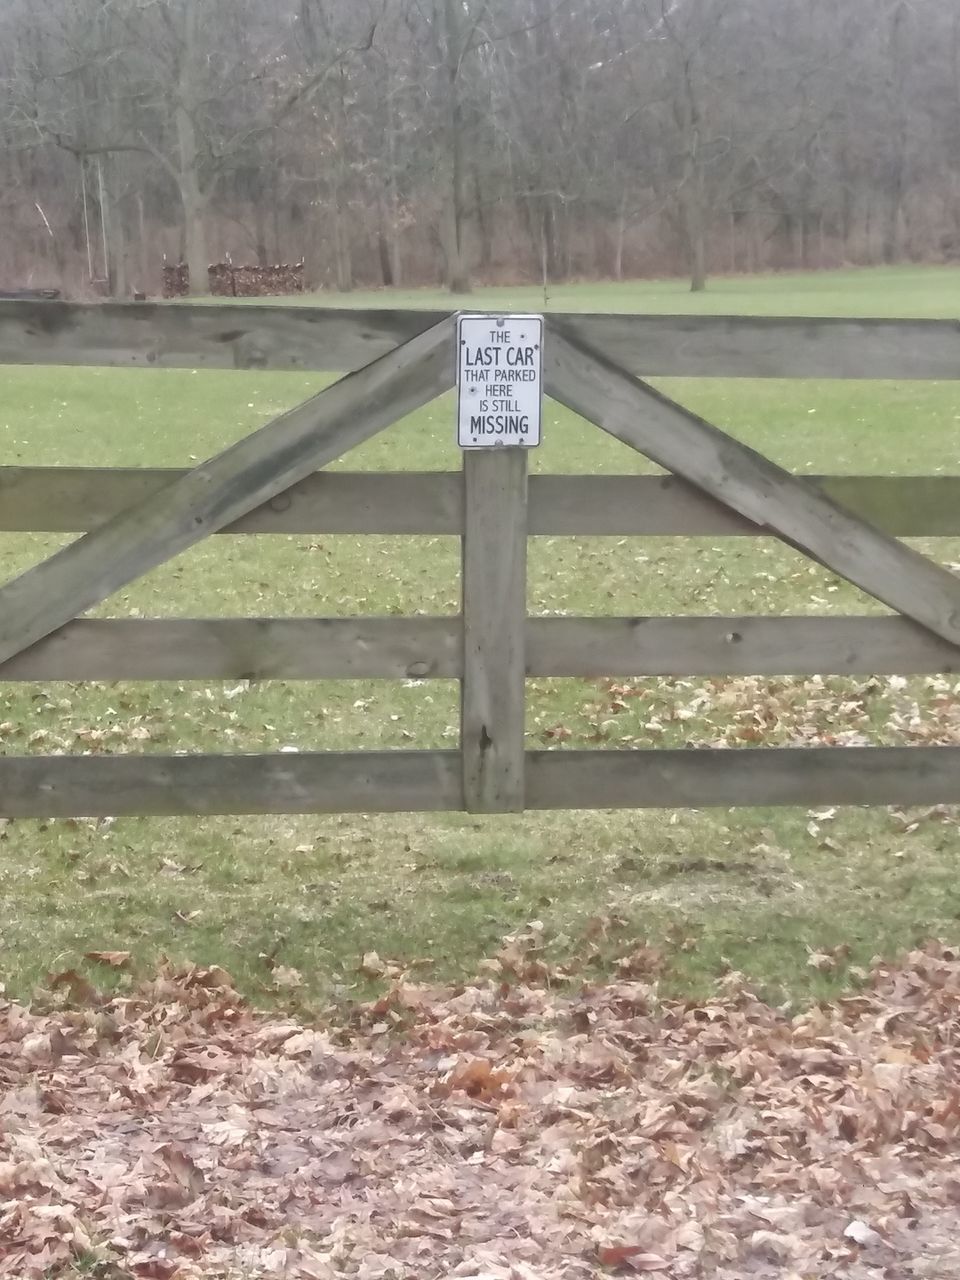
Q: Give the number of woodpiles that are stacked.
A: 2